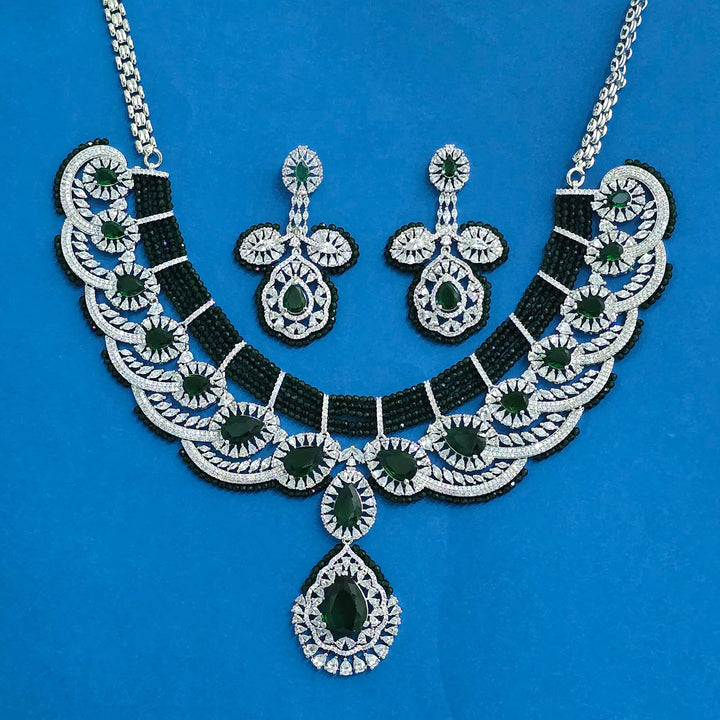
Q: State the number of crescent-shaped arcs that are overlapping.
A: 12